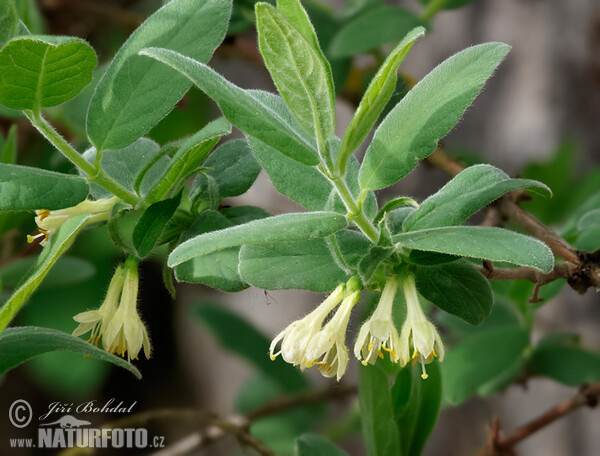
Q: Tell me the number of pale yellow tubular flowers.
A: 8